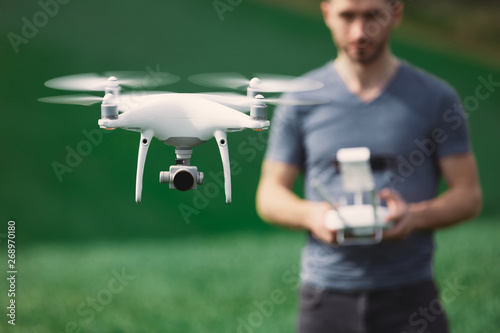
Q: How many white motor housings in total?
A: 4